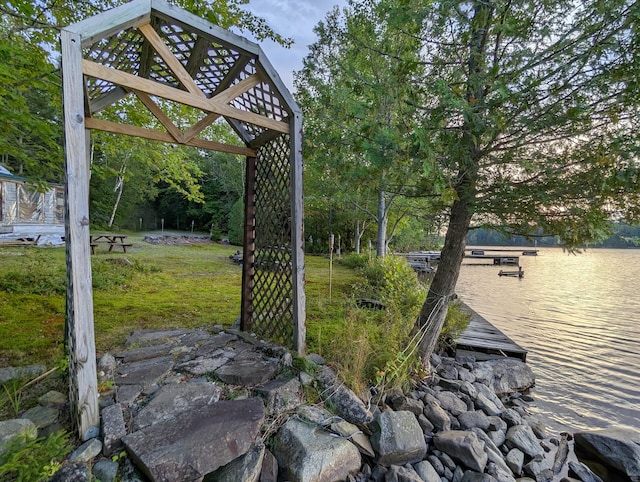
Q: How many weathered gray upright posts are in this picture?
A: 2